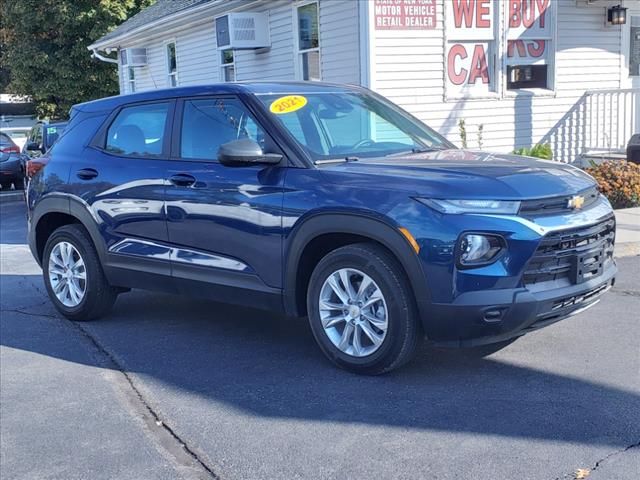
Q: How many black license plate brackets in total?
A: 1